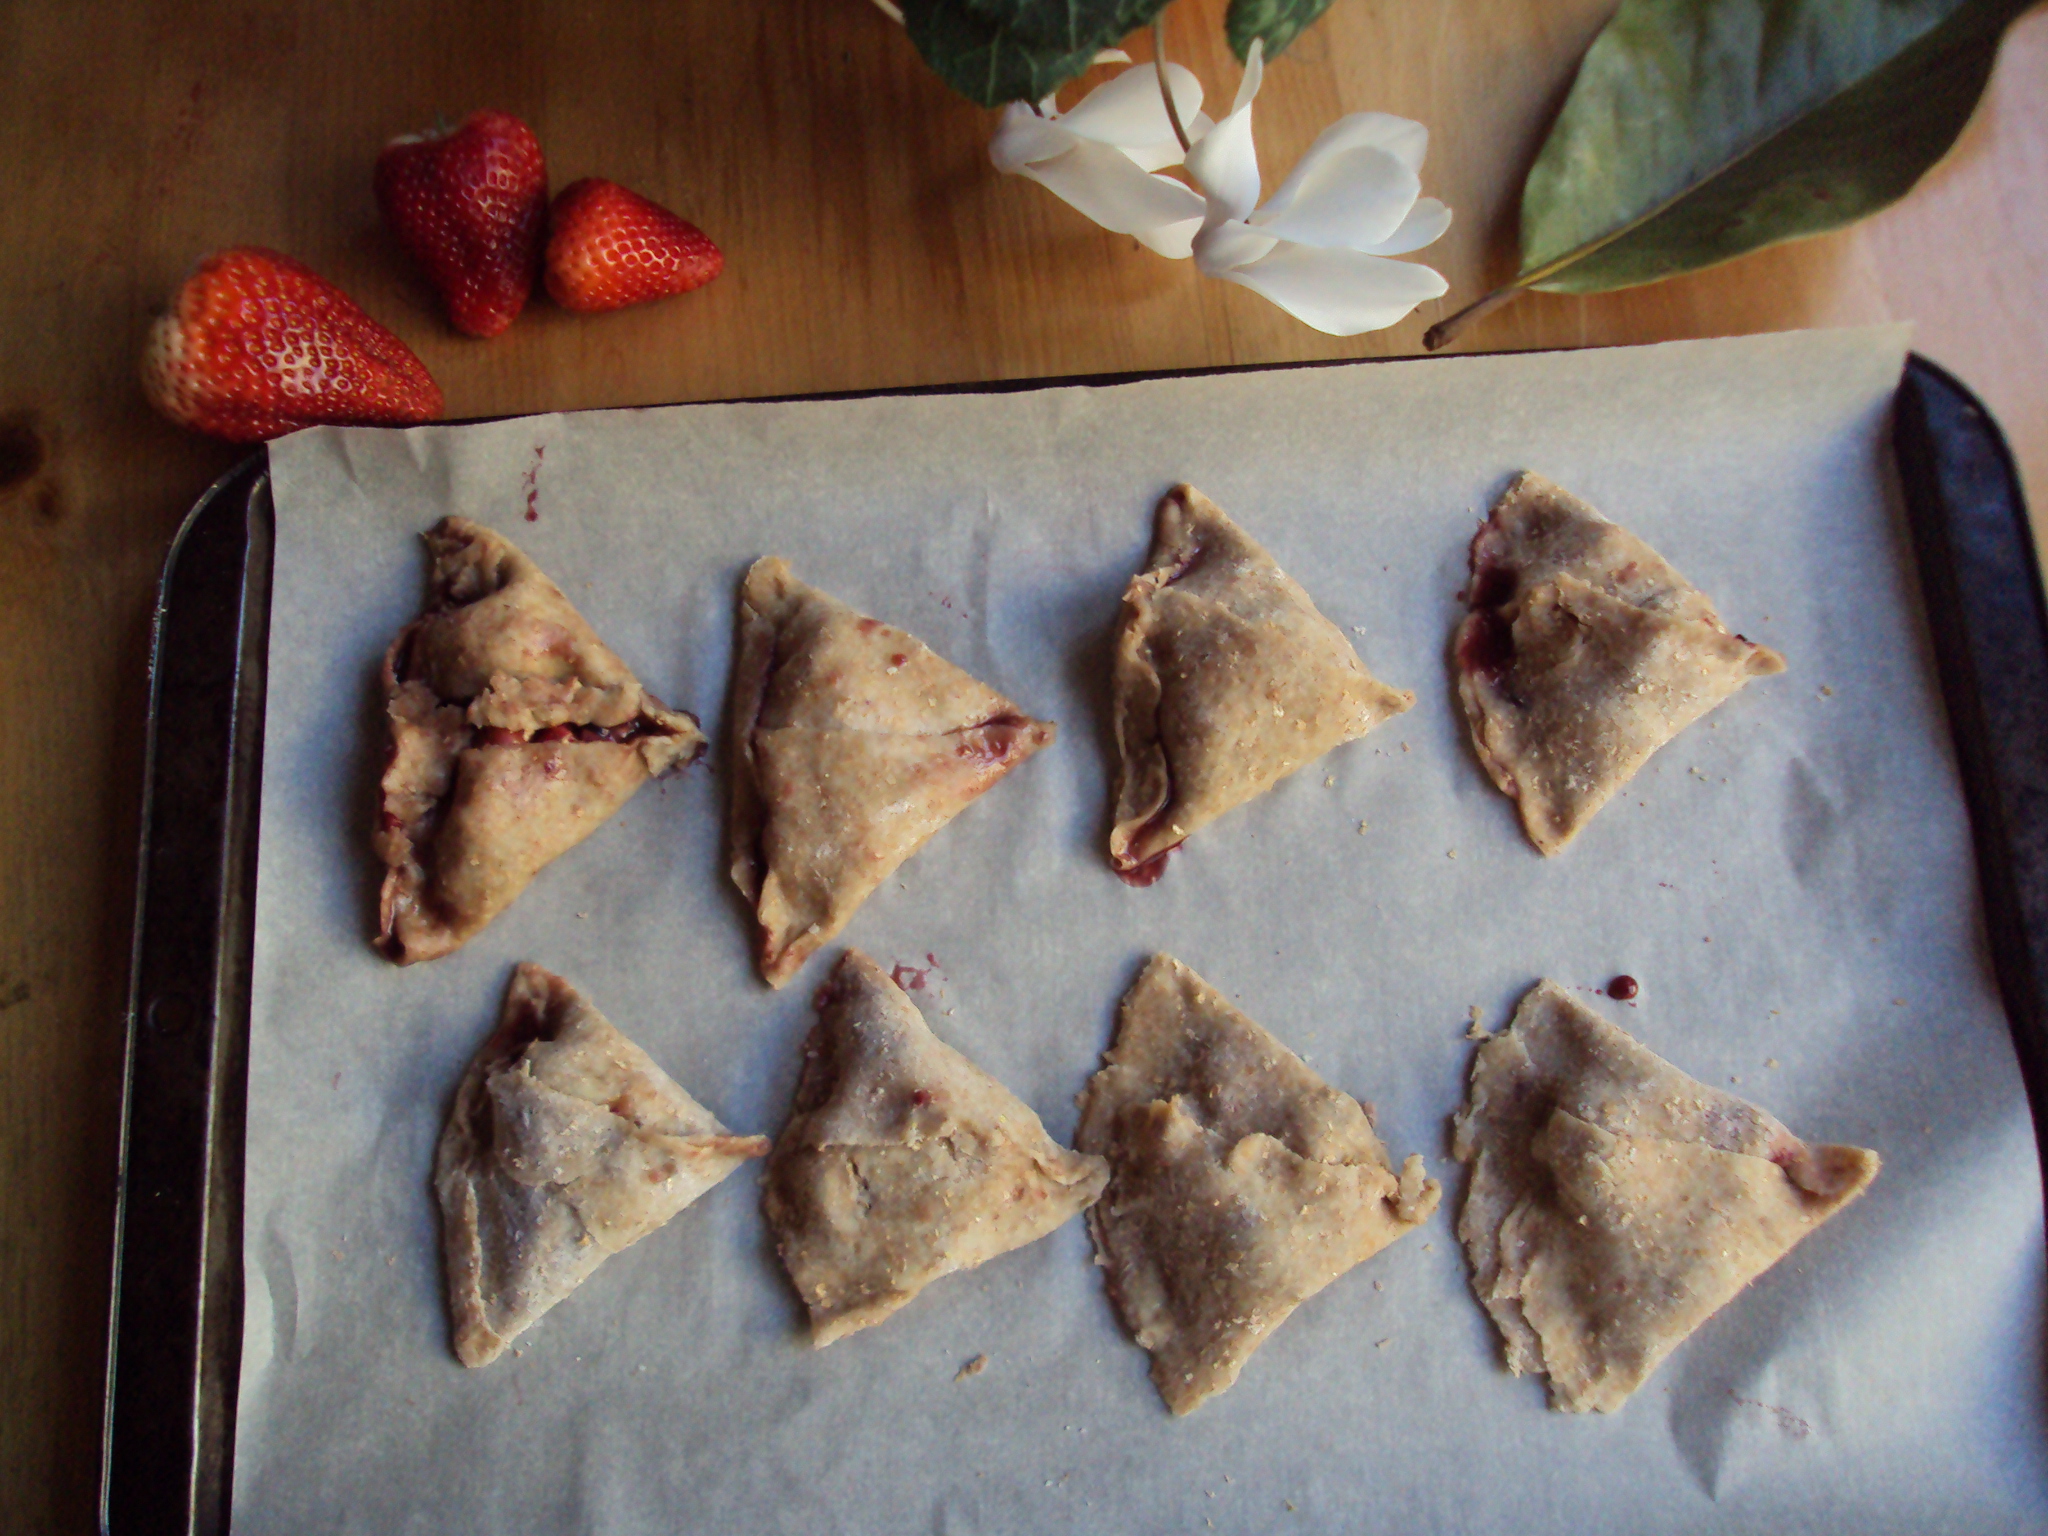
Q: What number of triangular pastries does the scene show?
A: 8